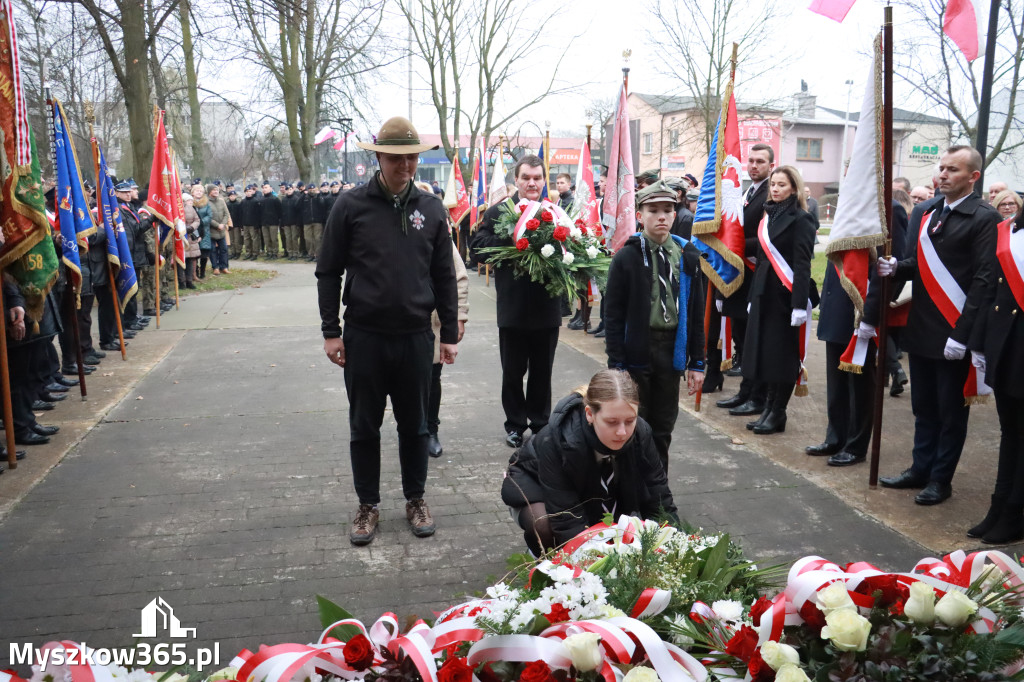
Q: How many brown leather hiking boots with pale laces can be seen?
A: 2